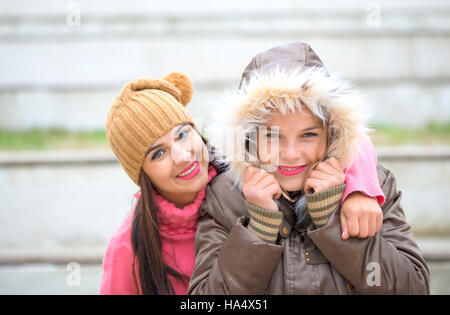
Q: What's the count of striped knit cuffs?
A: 2